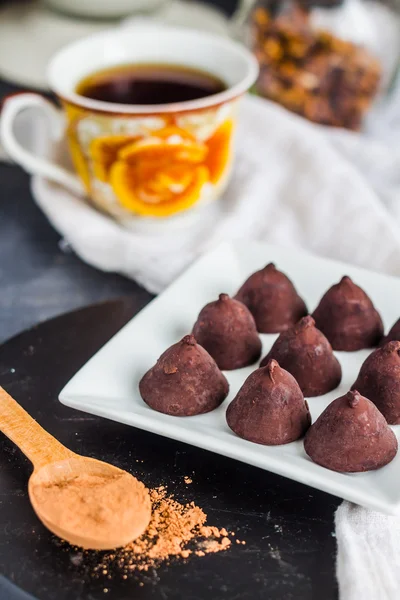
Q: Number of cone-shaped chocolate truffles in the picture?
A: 9